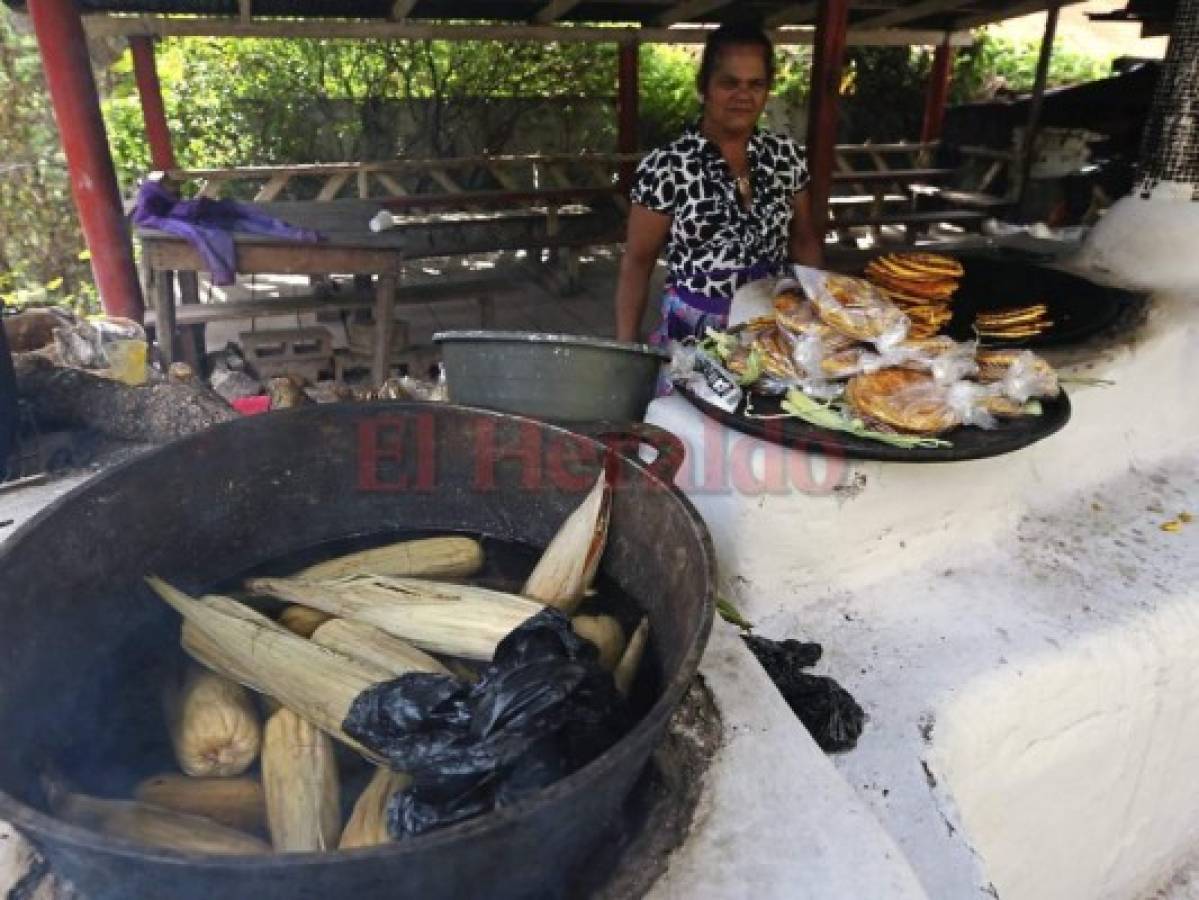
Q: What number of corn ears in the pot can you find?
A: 13